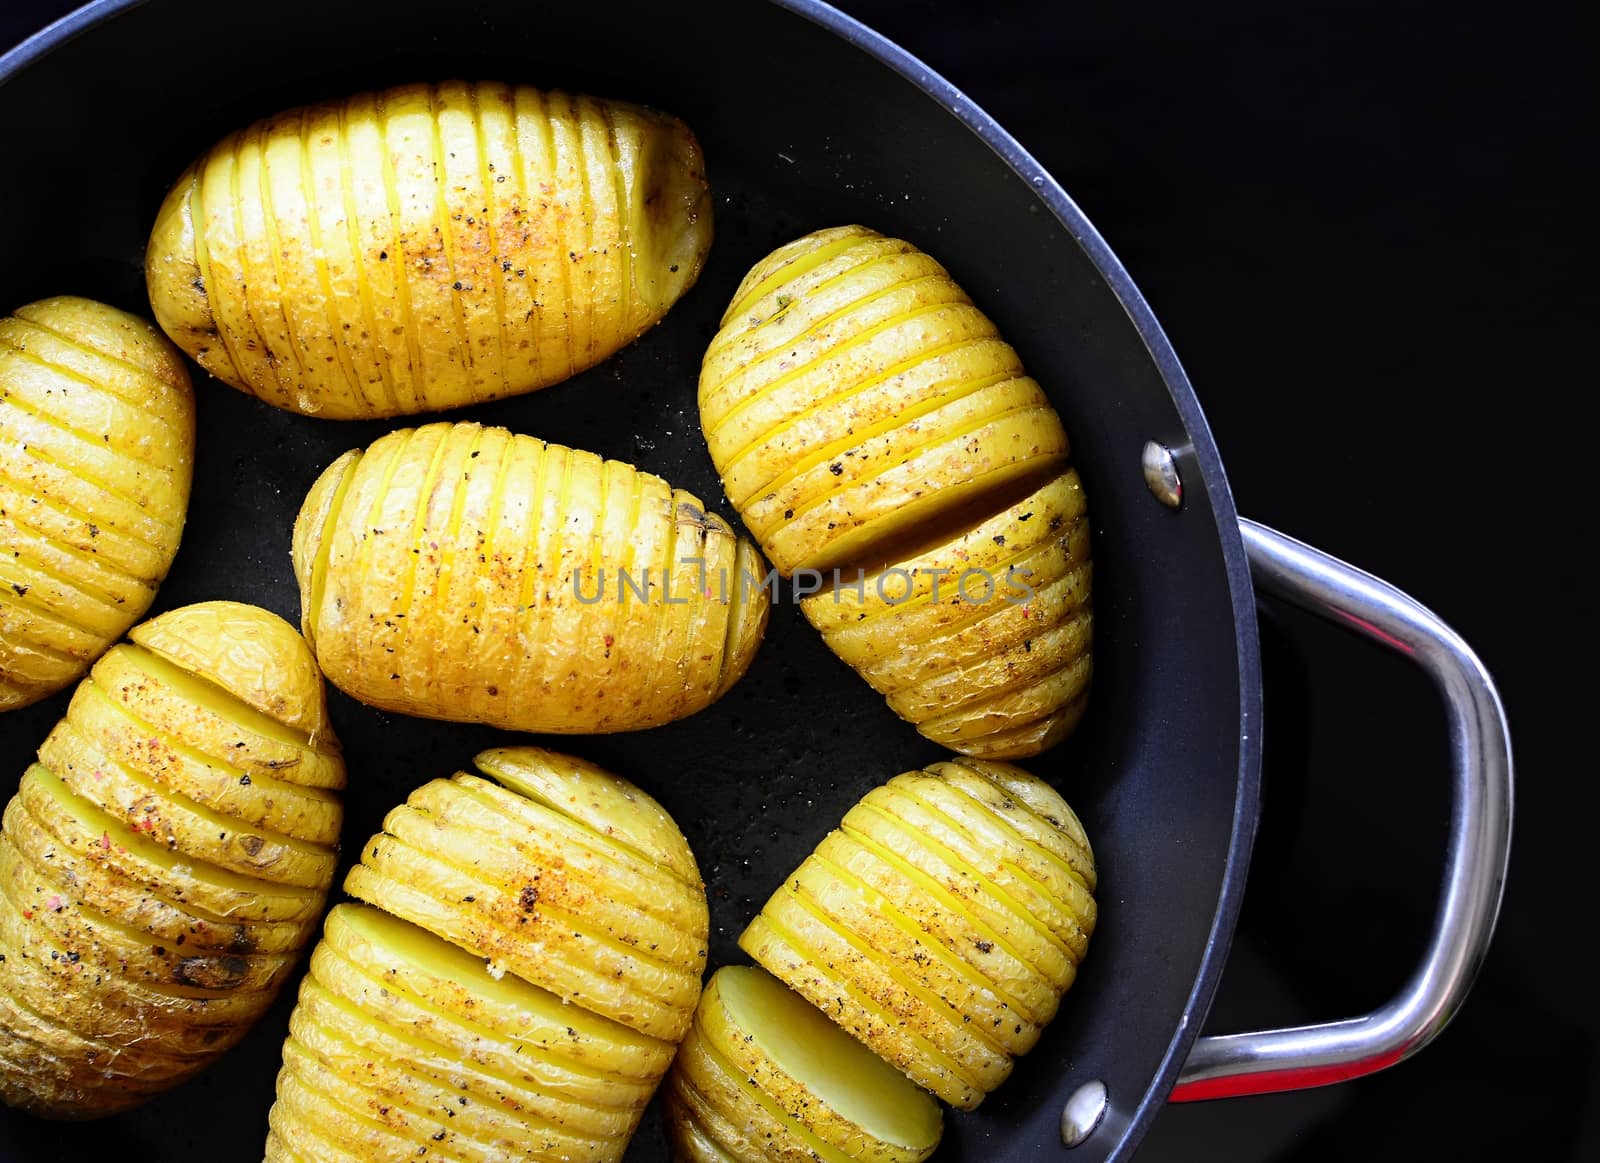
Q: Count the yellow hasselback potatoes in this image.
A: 7